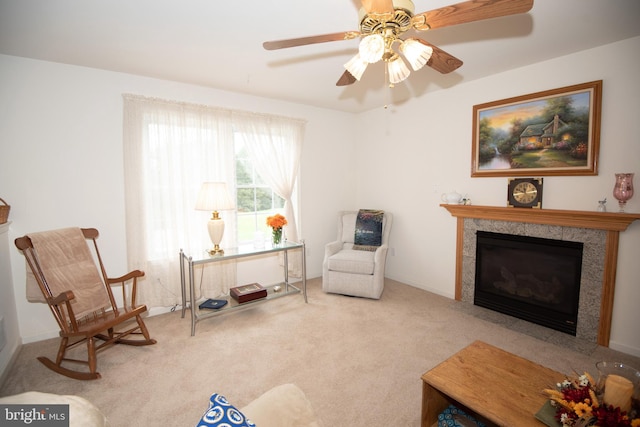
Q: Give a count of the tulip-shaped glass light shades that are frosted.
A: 4